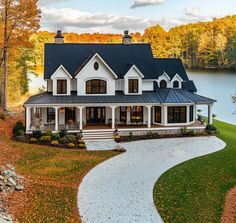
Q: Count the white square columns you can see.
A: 6